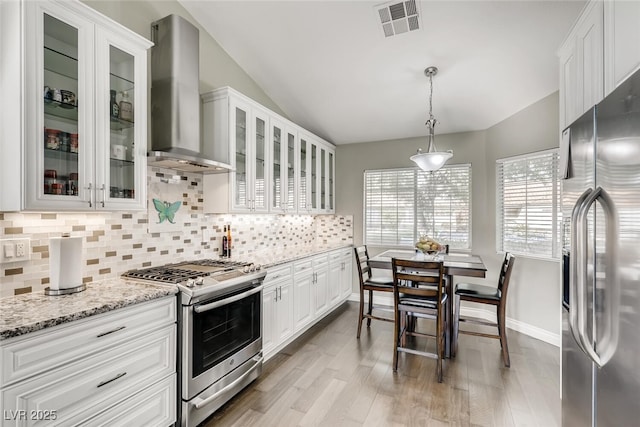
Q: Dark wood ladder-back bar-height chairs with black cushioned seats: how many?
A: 4